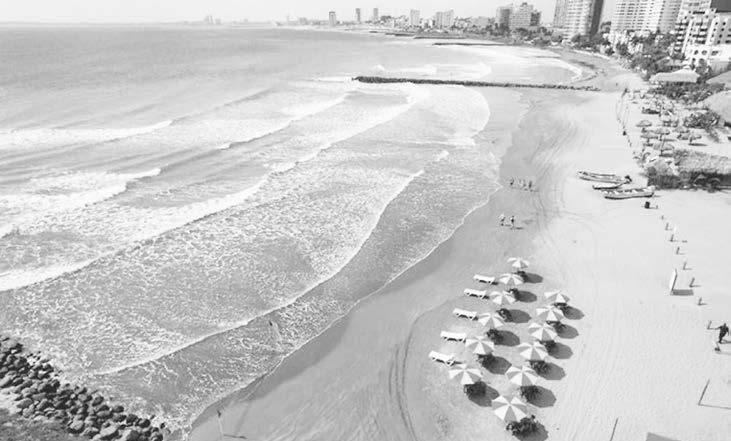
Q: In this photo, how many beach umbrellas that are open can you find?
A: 12